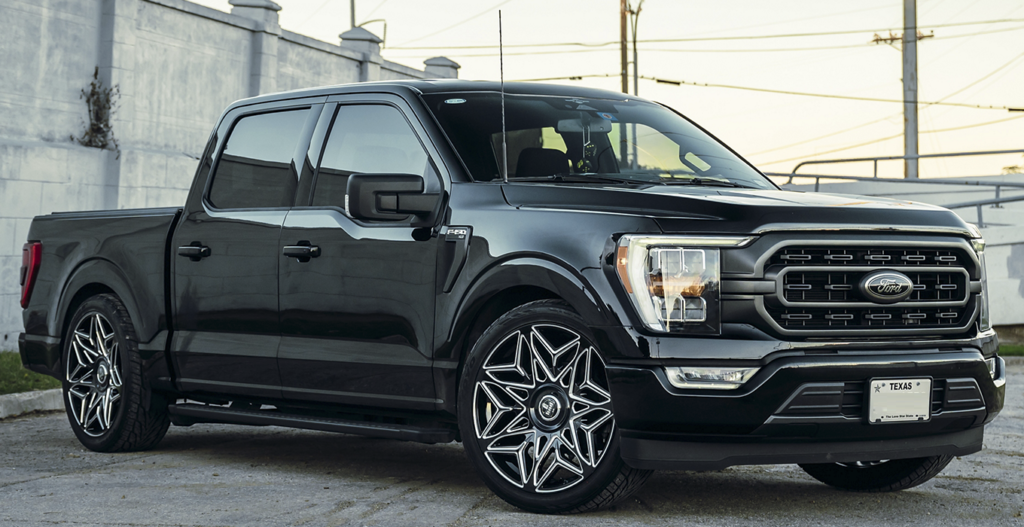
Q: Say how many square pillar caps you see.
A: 3